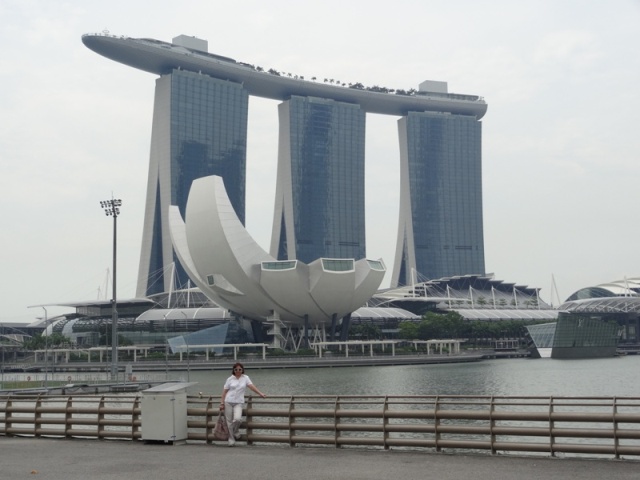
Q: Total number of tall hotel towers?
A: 3